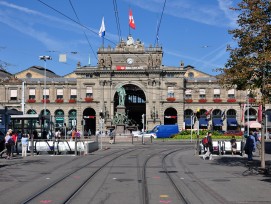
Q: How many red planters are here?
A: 11